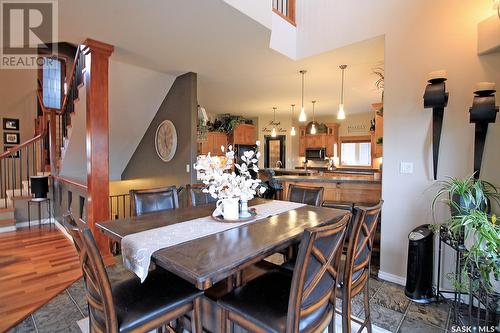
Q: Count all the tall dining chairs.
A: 6